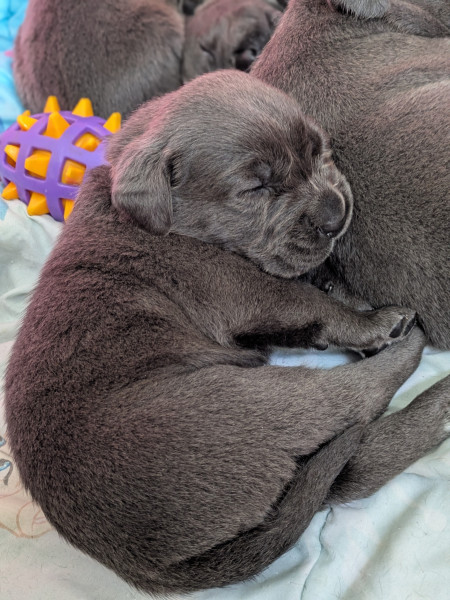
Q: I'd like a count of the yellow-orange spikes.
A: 13